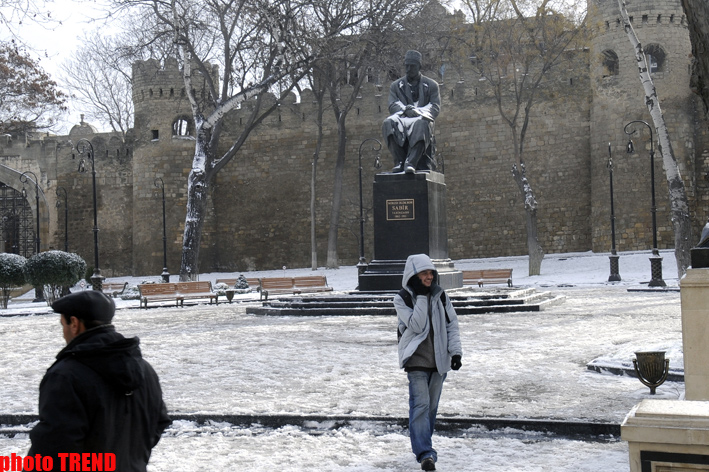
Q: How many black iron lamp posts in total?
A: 7